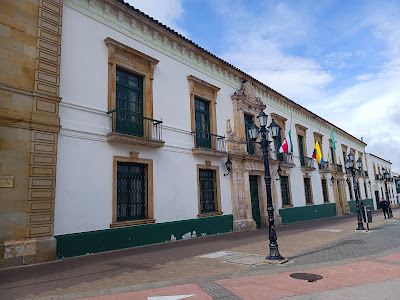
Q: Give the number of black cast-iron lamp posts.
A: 3